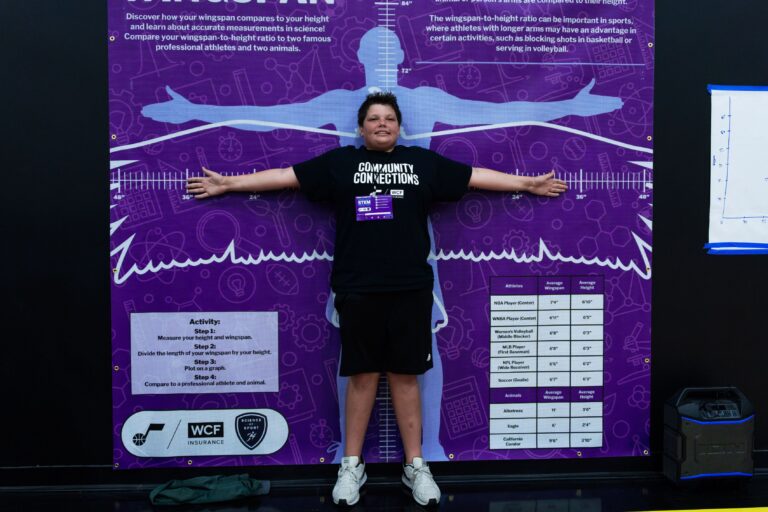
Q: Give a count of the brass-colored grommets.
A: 14